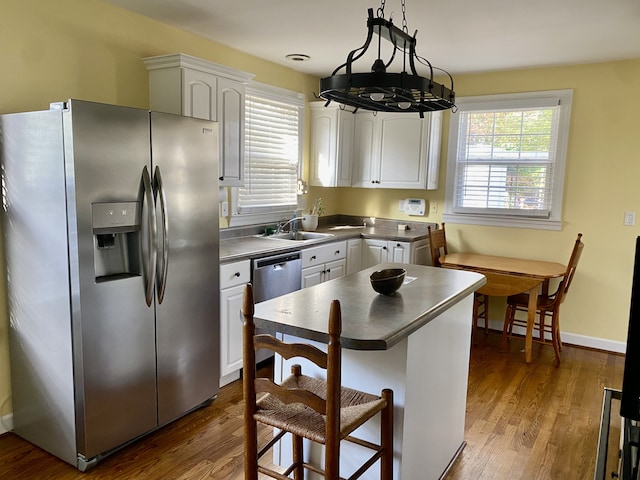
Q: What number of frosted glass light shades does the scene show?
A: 2